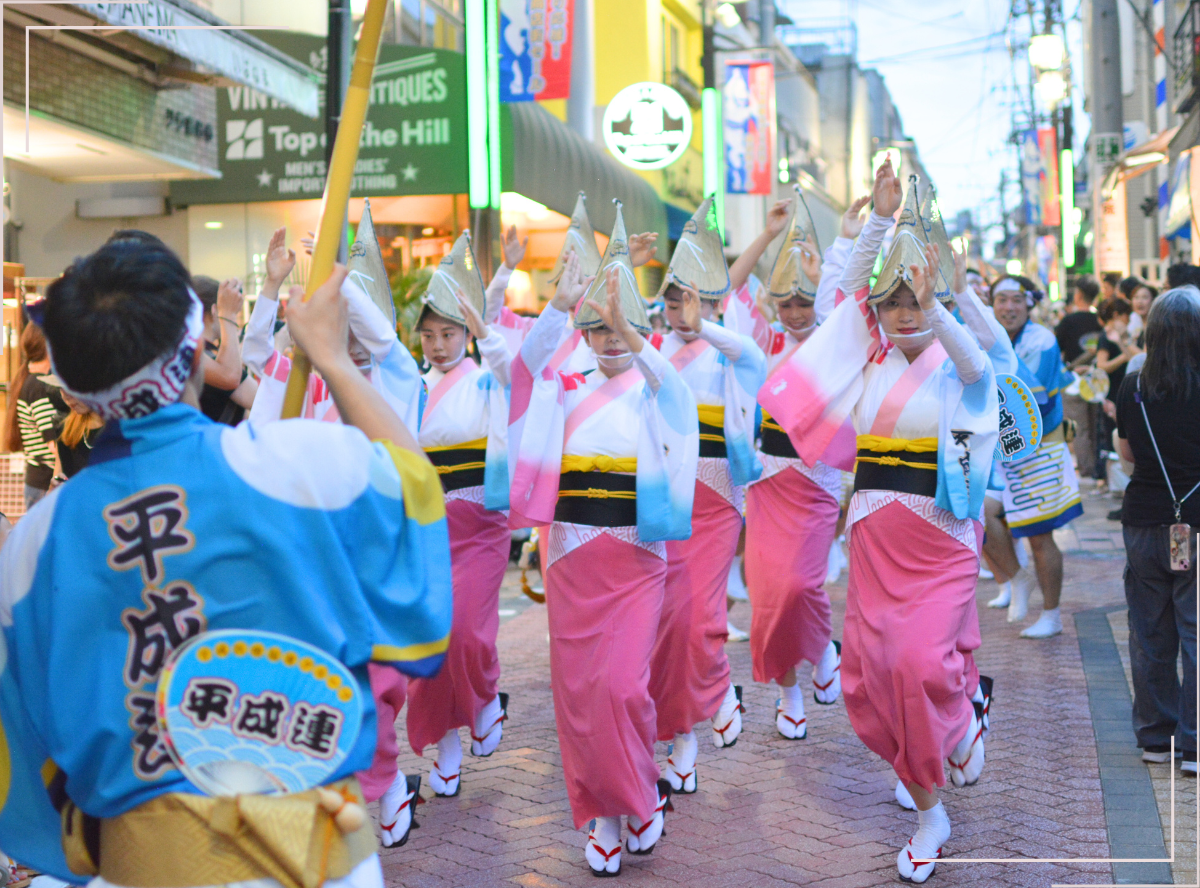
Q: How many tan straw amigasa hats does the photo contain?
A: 8